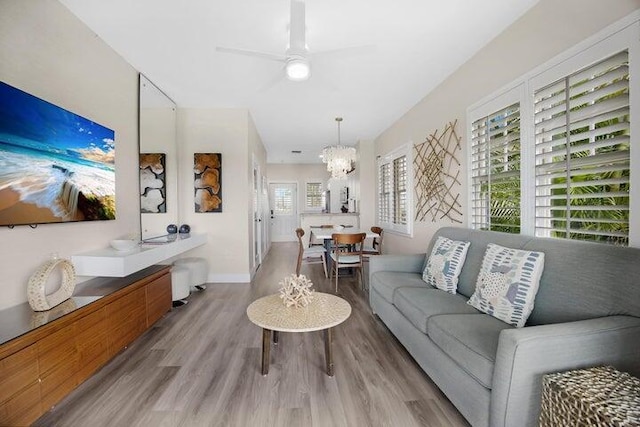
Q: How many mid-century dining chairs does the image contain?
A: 4